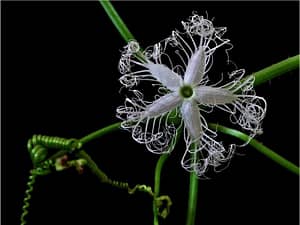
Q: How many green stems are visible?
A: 6